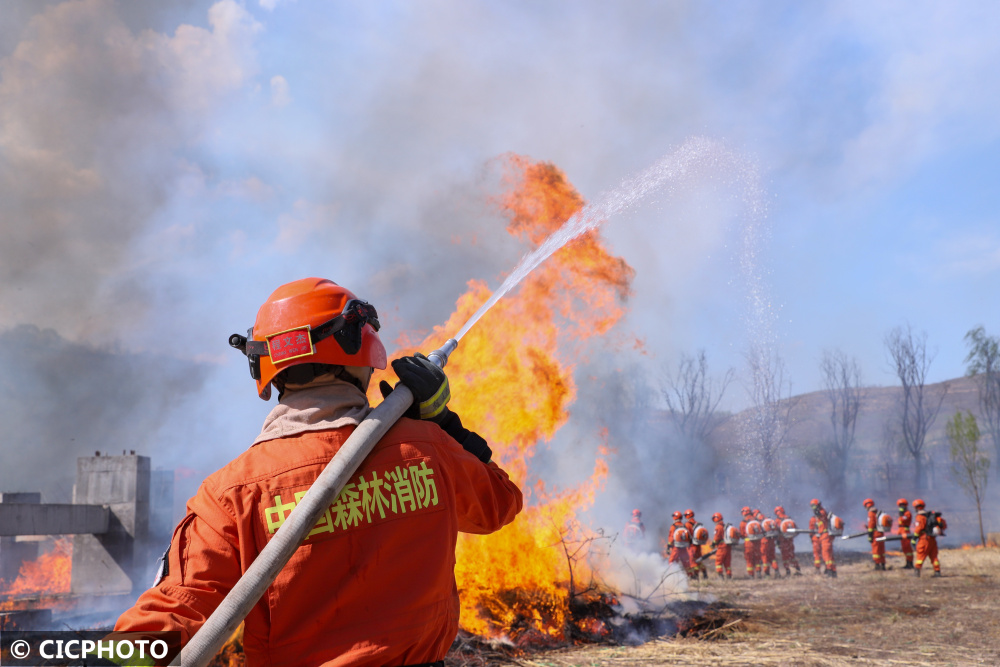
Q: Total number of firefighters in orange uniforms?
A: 12